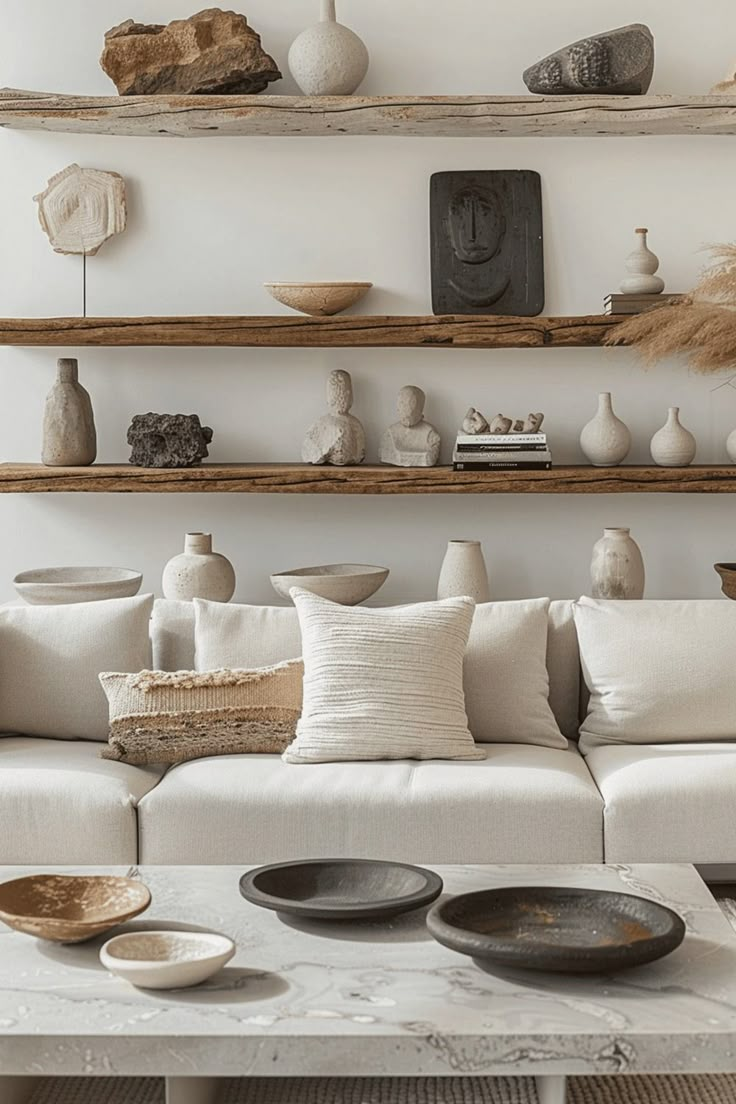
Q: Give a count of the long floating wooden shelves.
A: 3